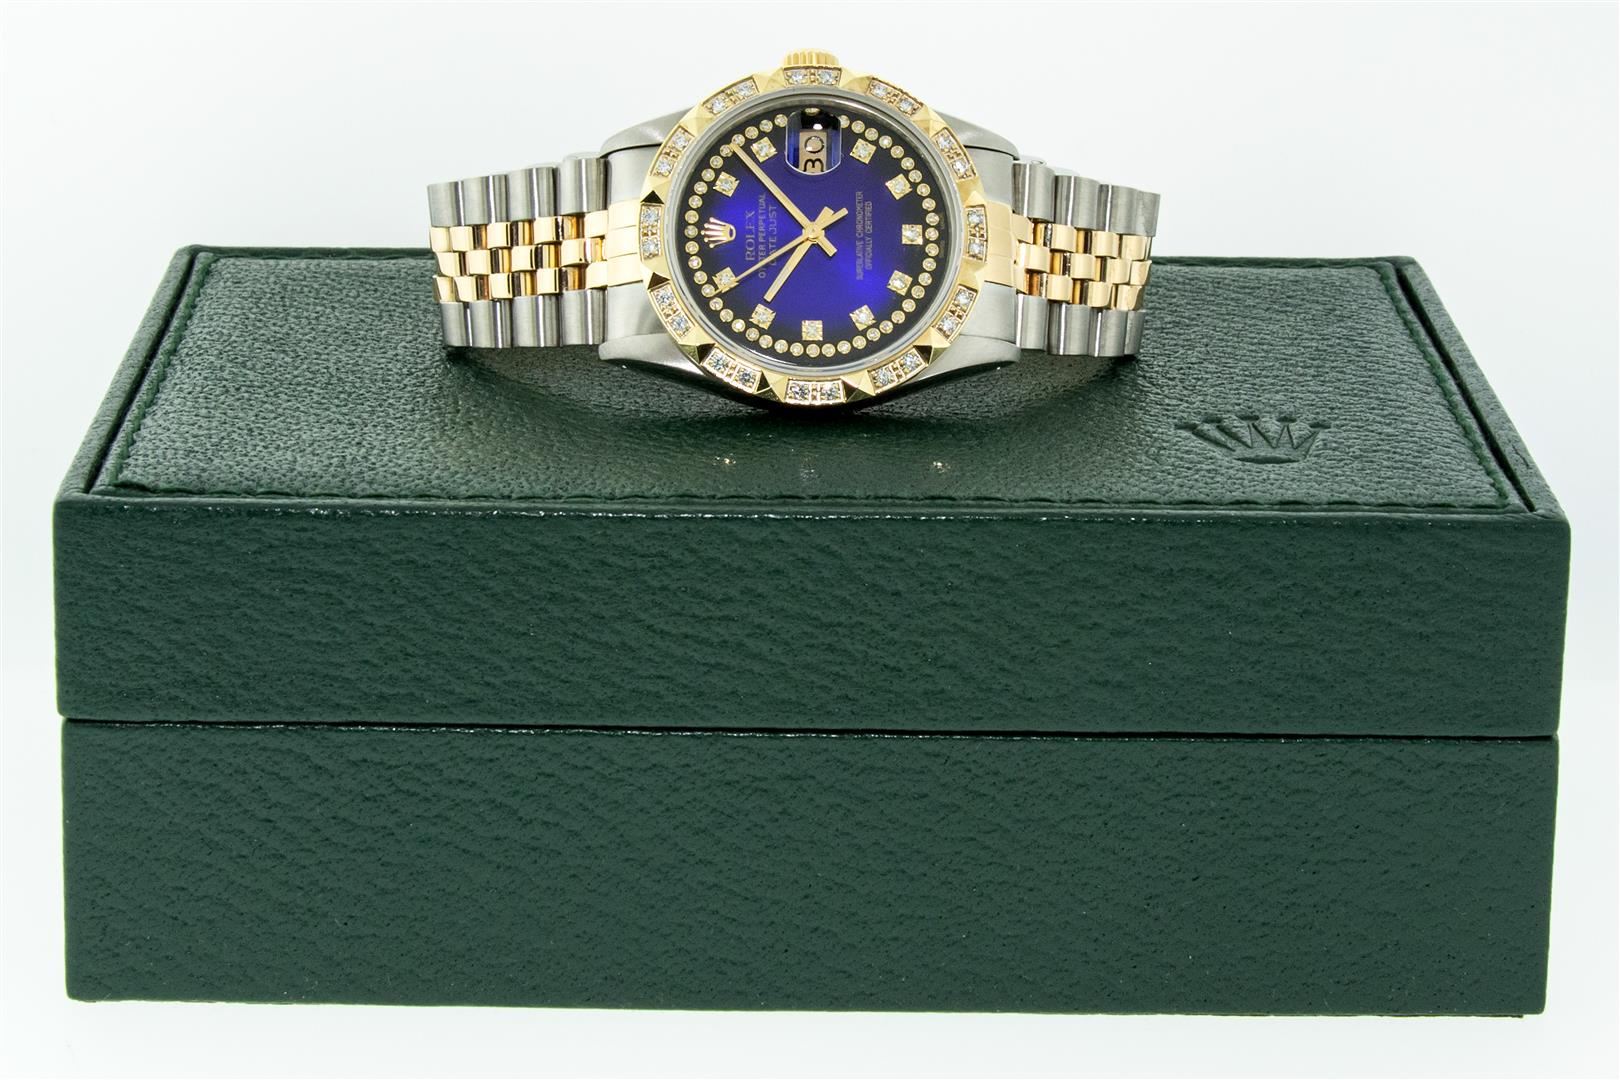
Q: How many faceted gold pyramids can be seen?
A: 12